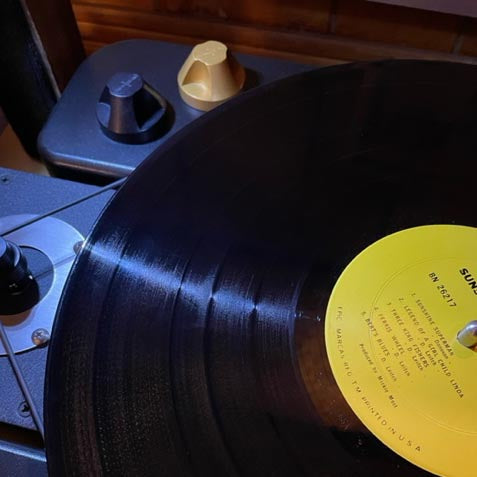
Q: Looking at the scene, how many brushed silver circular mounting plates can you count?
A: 1